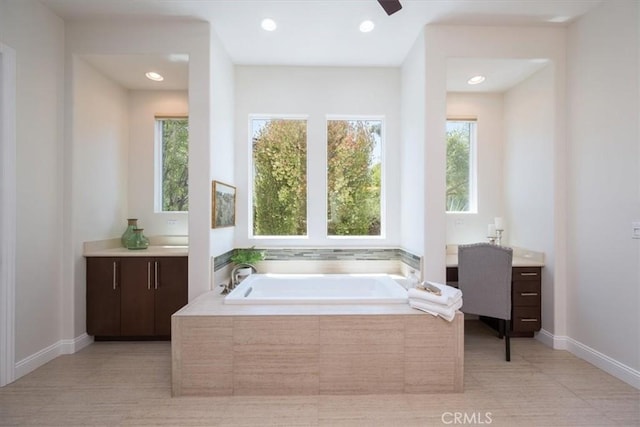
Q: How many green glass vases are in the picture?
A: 2